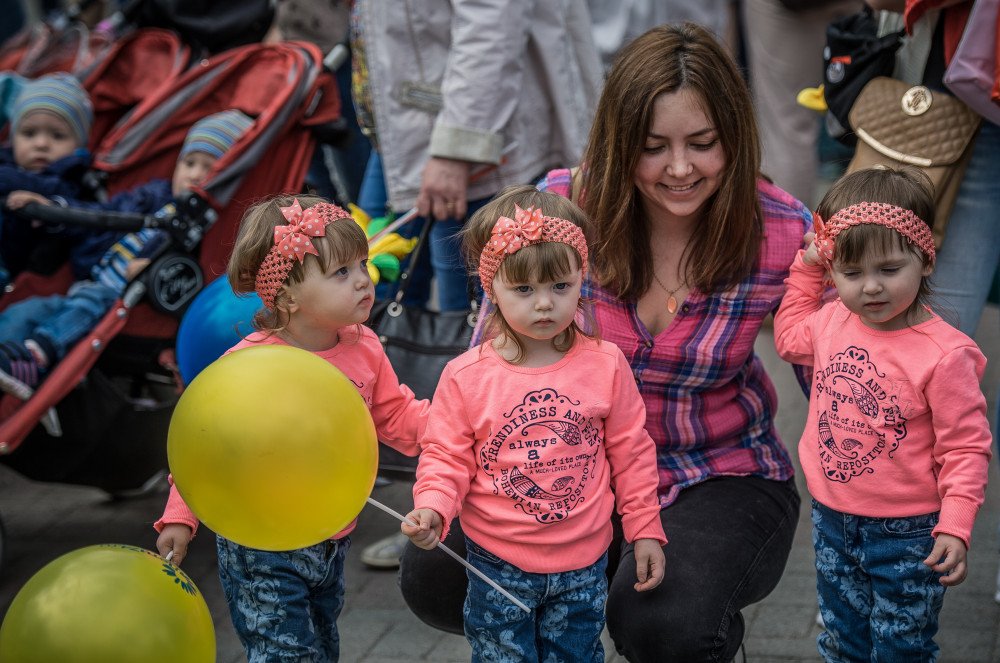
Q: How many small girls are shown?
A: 3